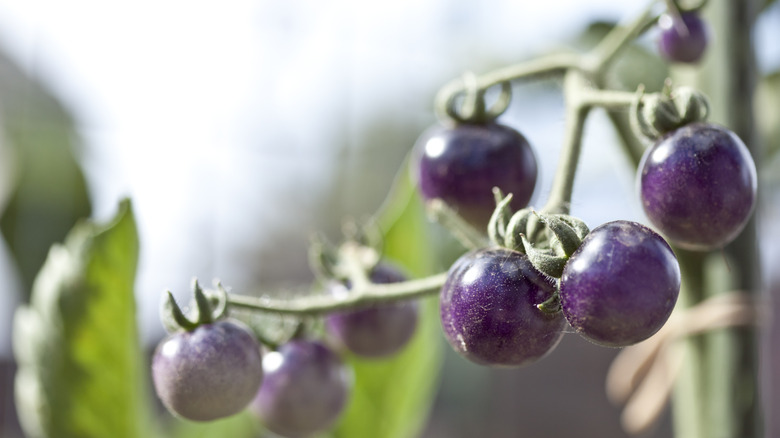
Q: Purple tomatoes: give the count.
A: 8